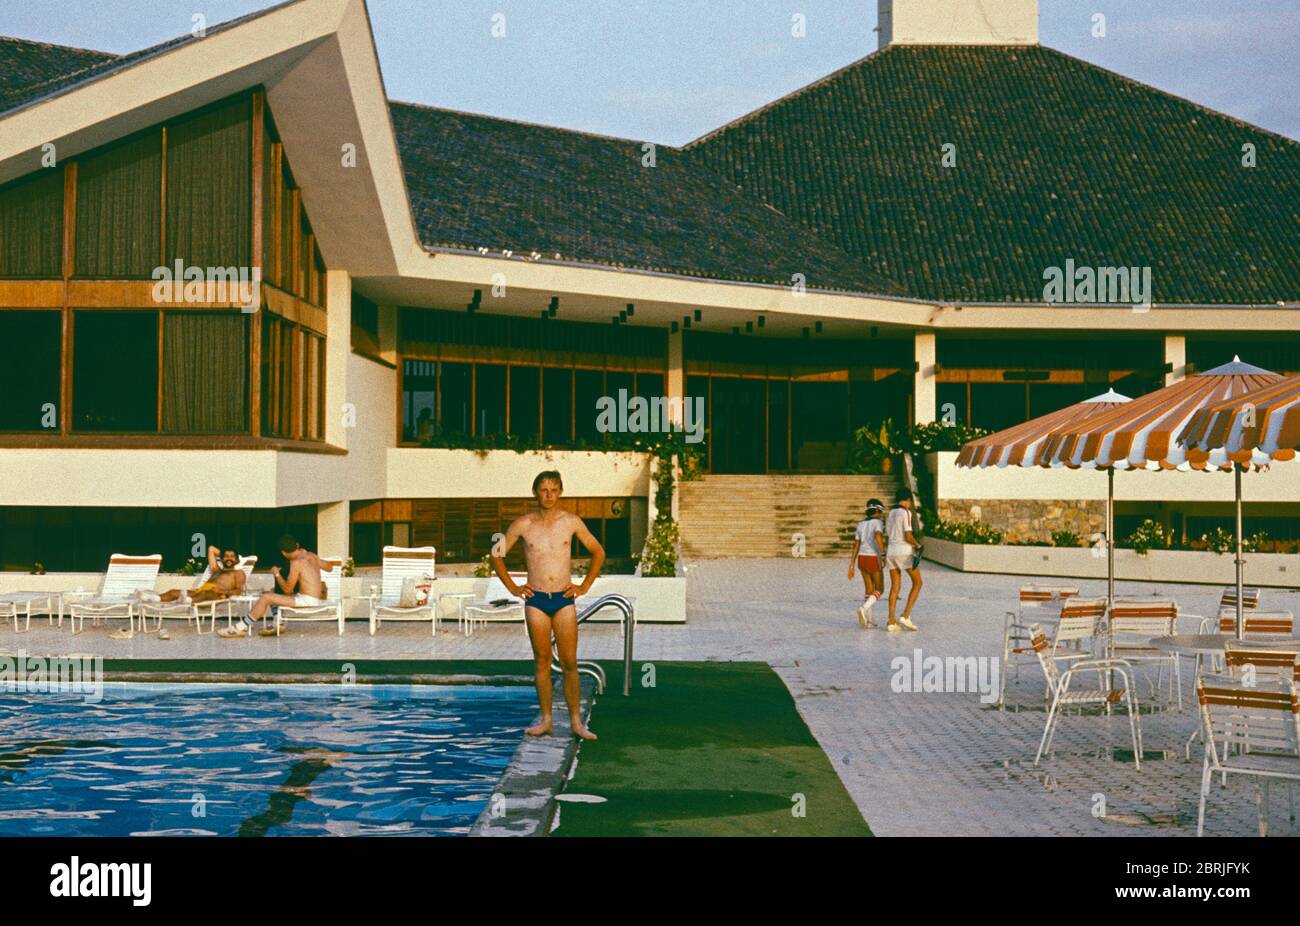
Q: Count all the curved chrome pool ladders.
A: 1